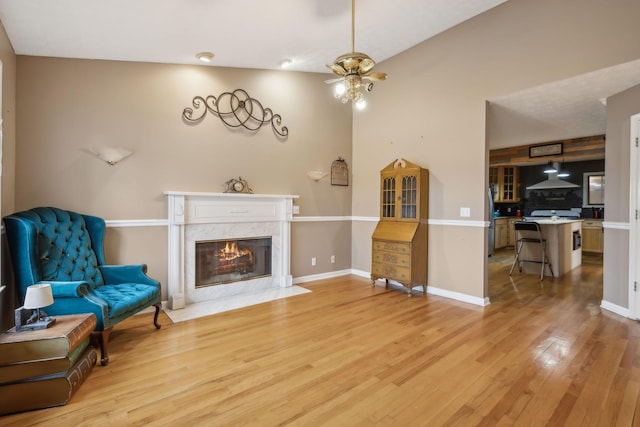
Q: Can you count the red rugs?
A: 0